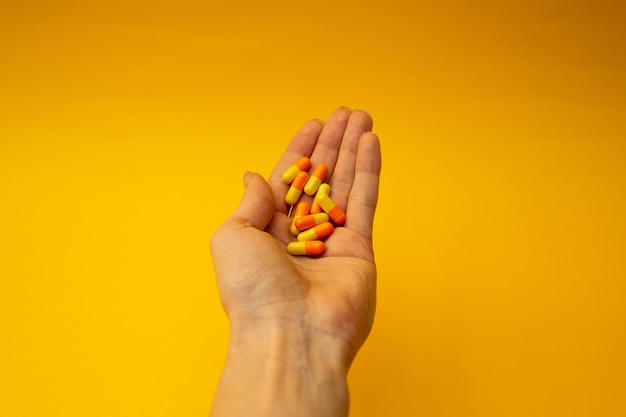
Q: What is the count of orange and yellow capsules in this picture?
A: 9